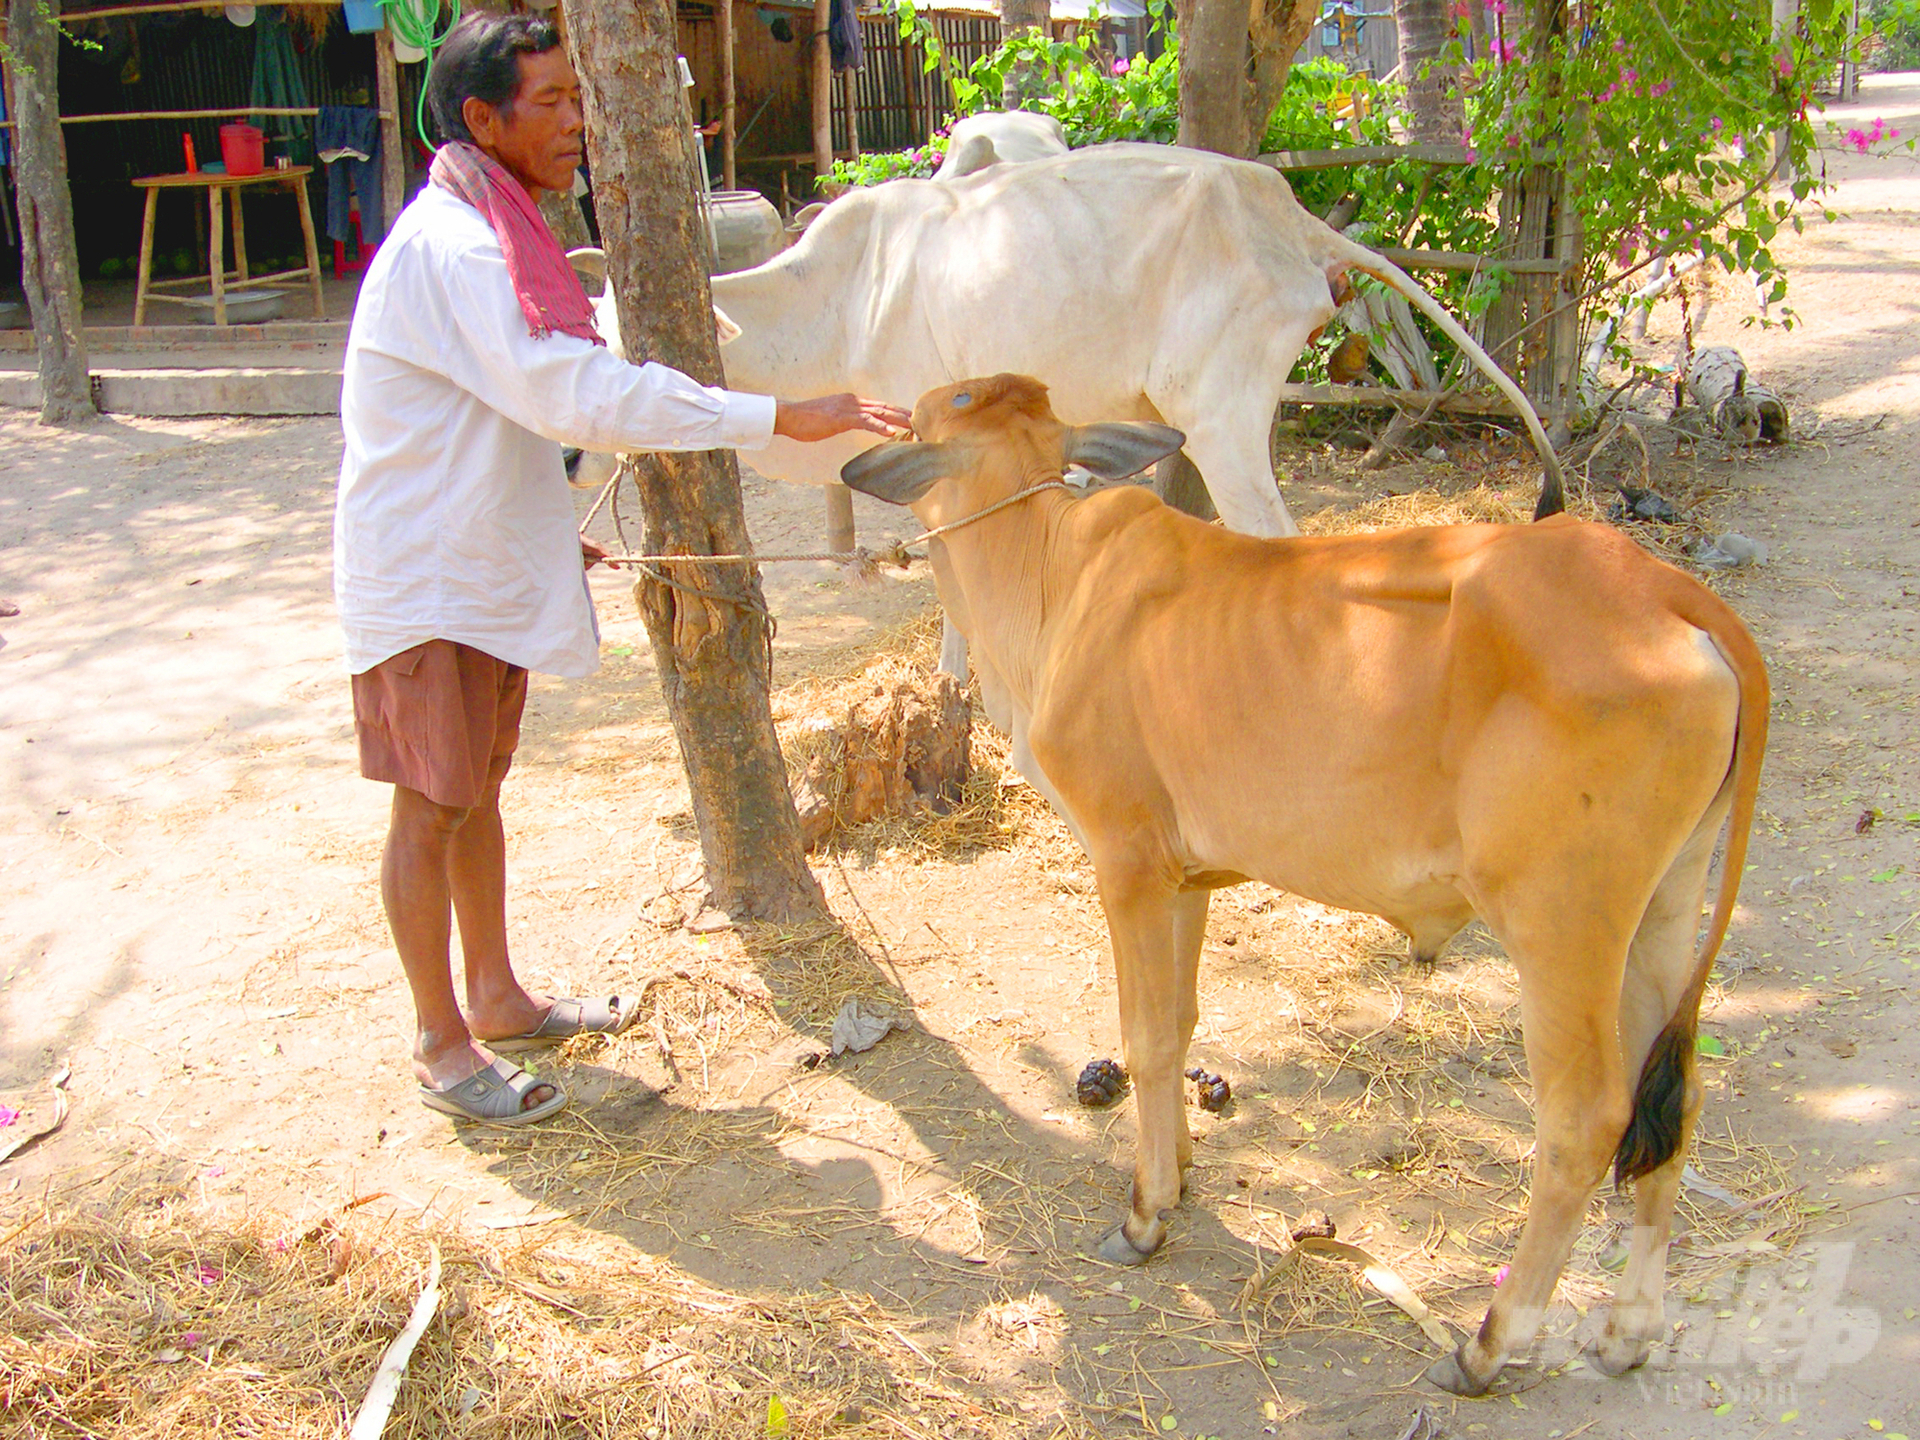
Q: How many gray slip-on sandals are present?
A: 2